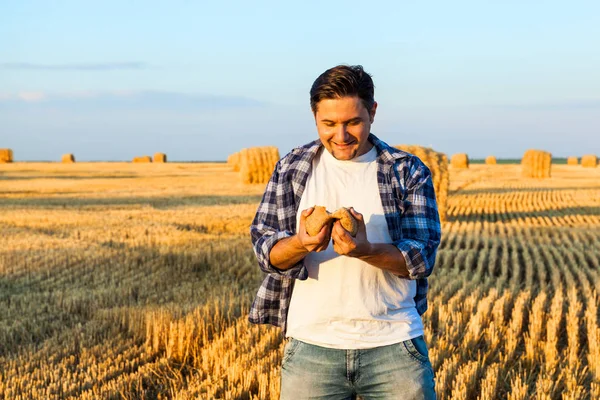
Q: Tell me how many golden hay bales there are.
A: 12